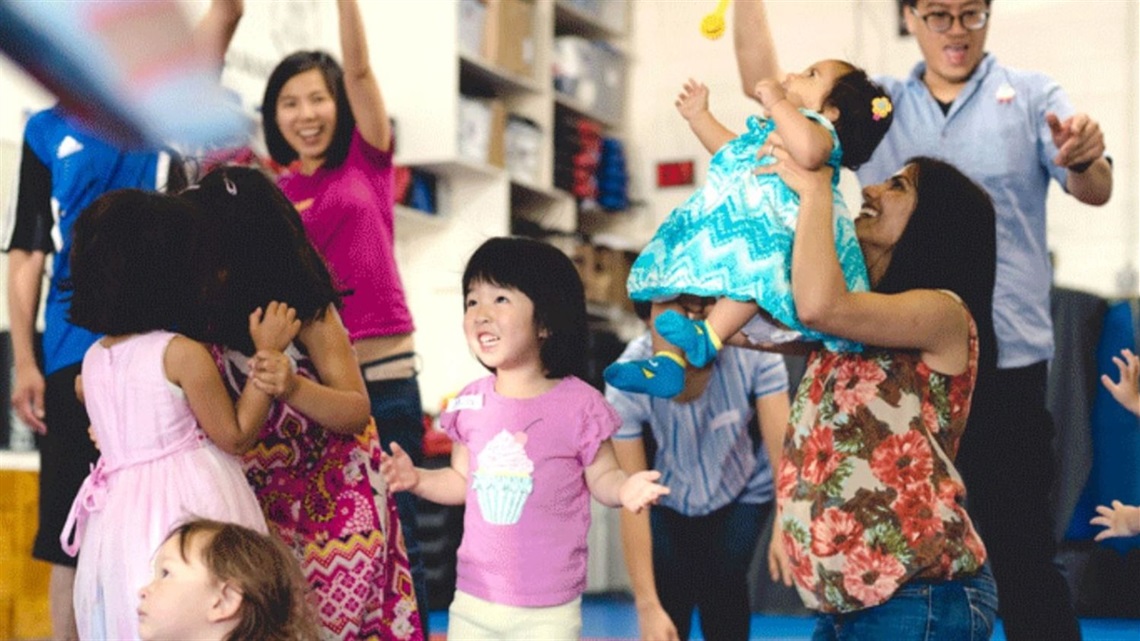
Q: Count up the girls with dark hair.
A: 4